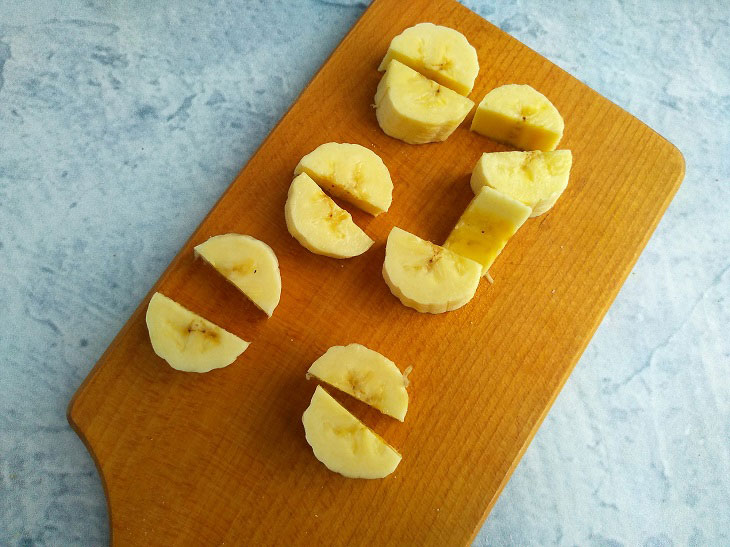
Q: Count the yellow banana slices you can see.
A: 12